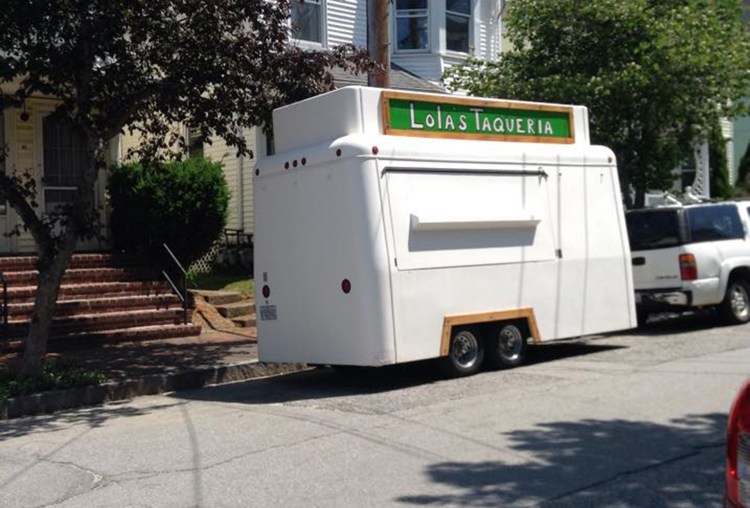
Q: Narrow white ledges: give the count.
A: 1